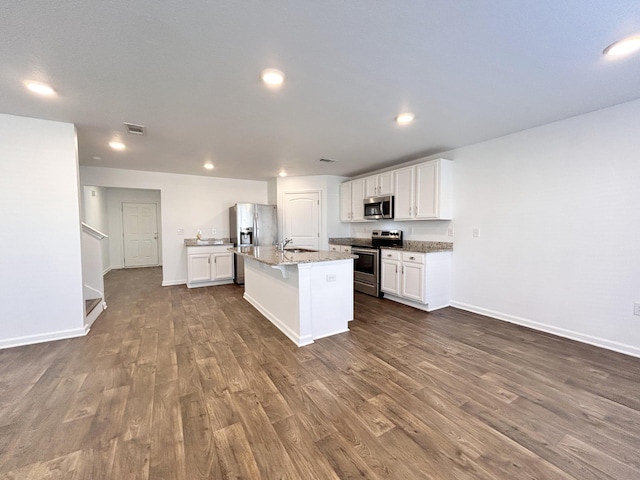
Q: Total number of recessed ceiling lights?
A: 7